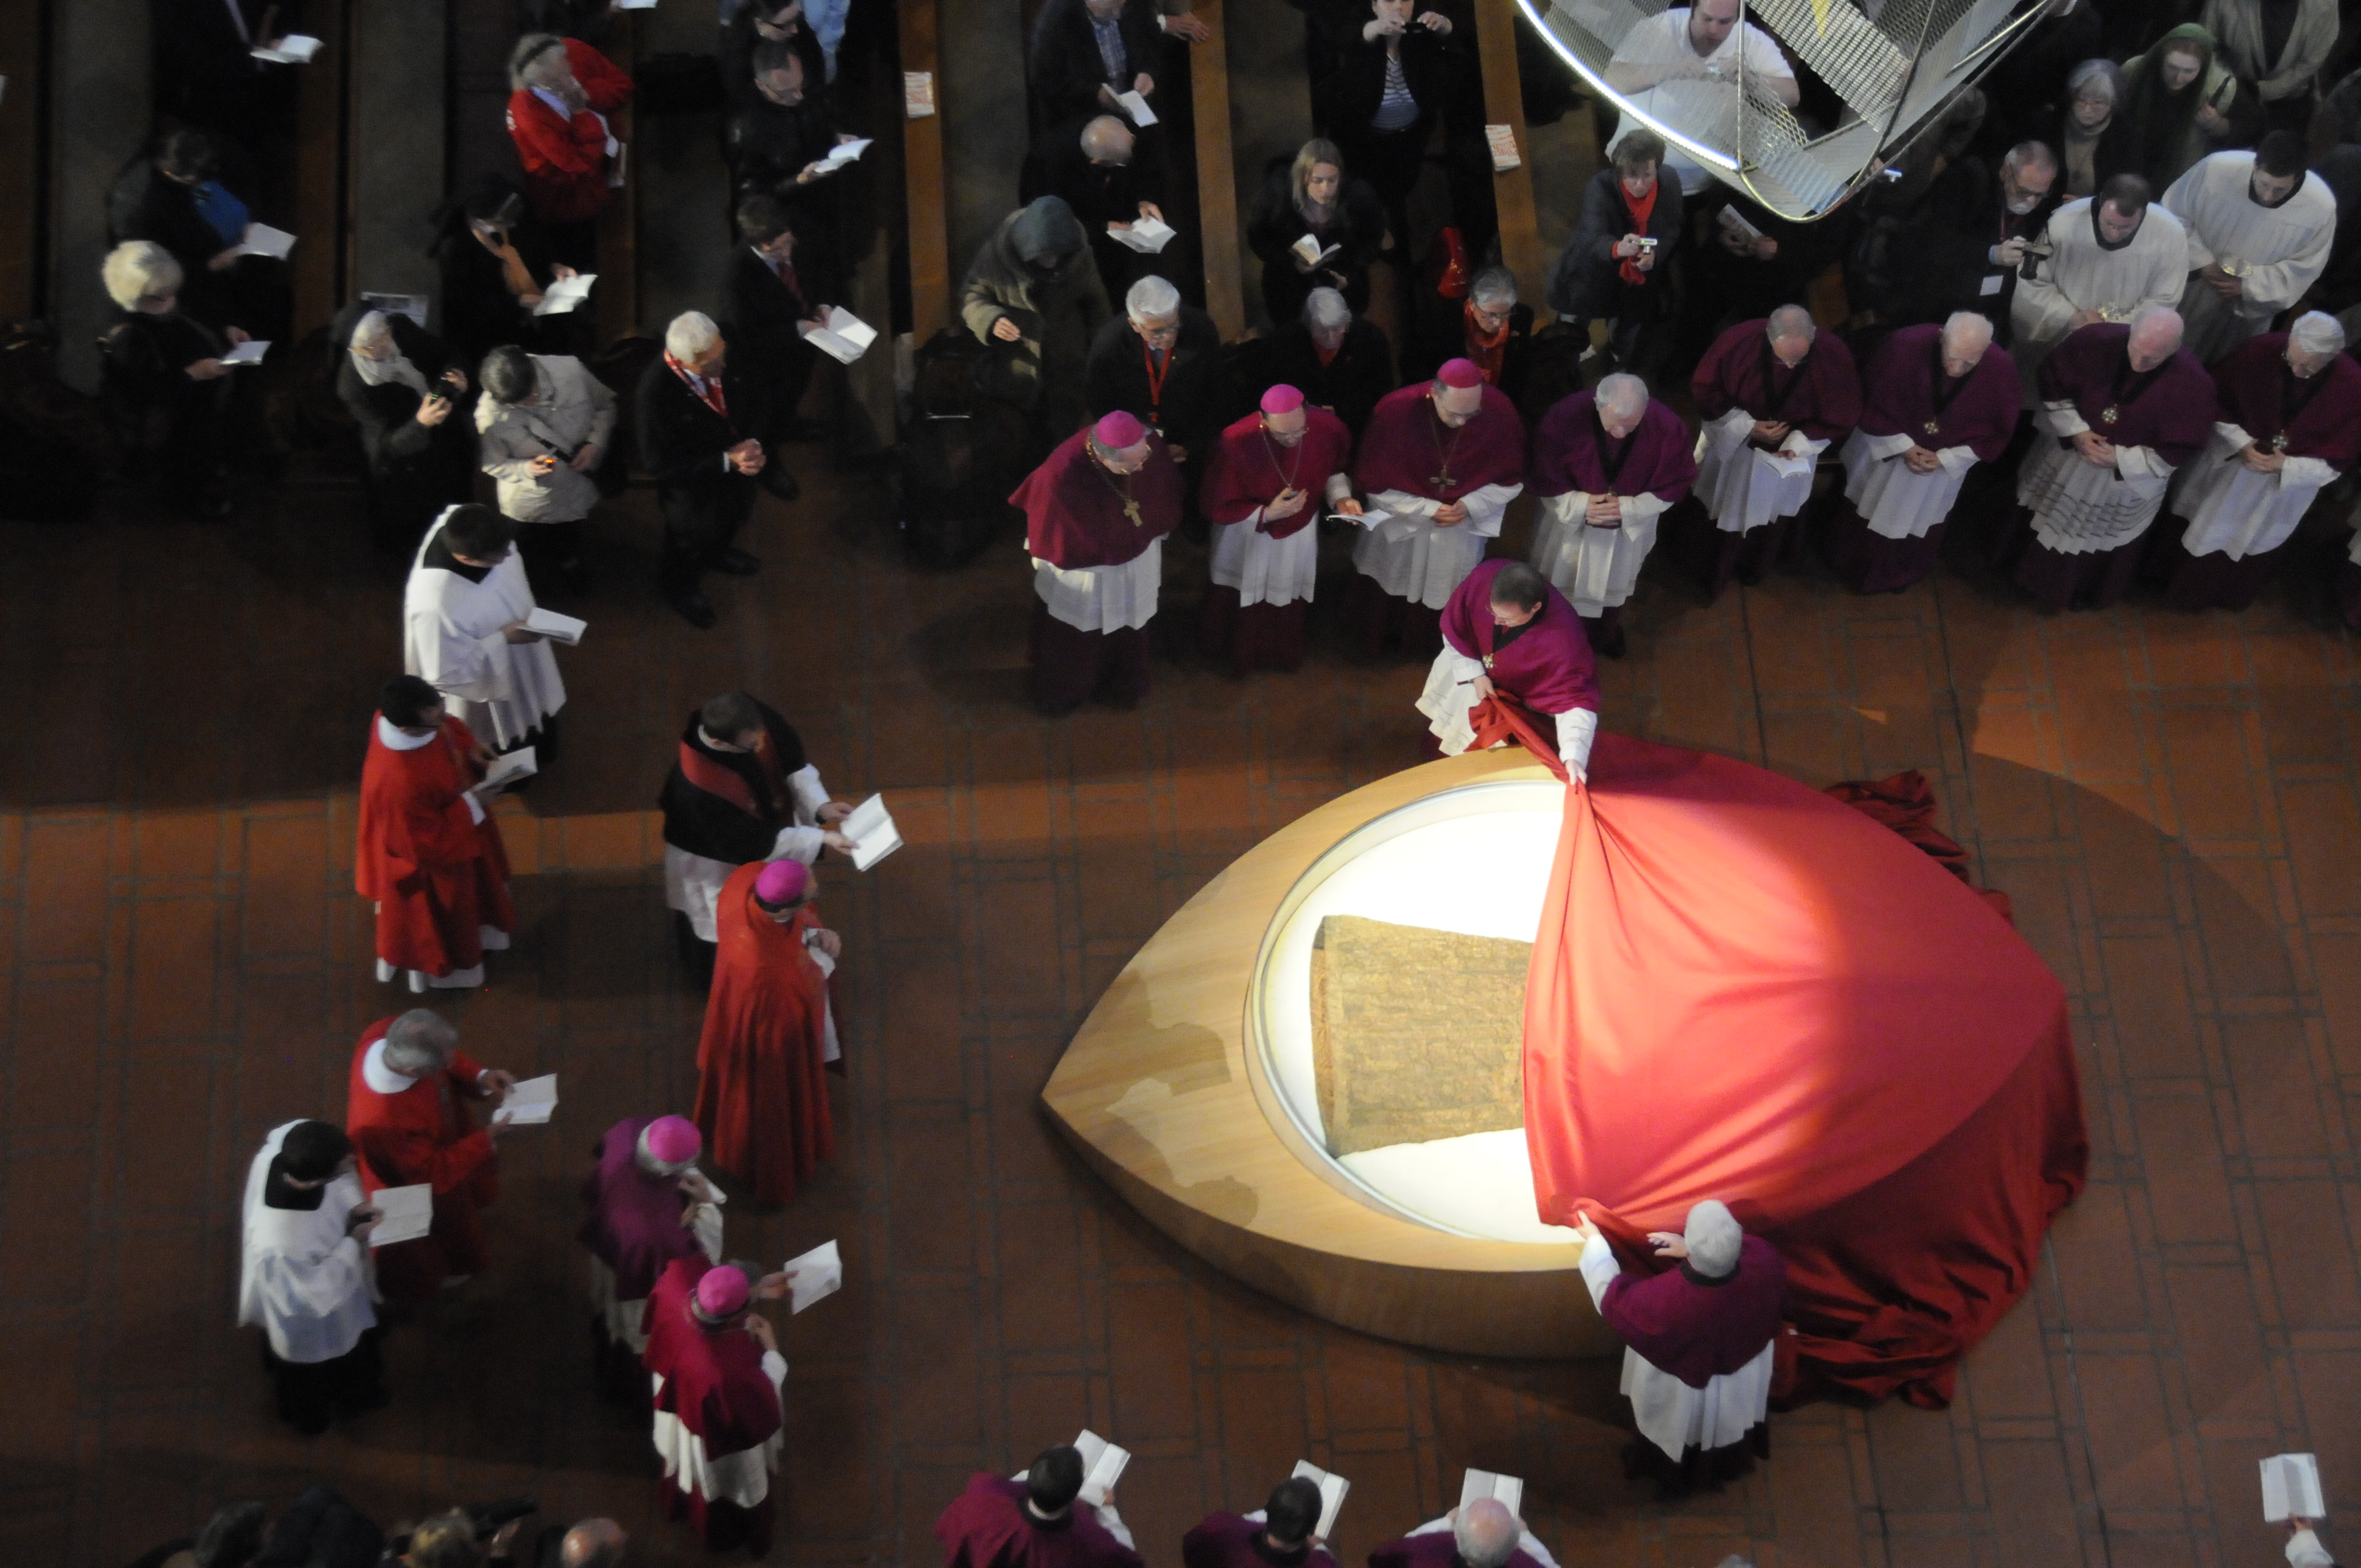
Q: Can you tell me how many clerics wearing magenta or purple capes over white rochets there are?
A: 15